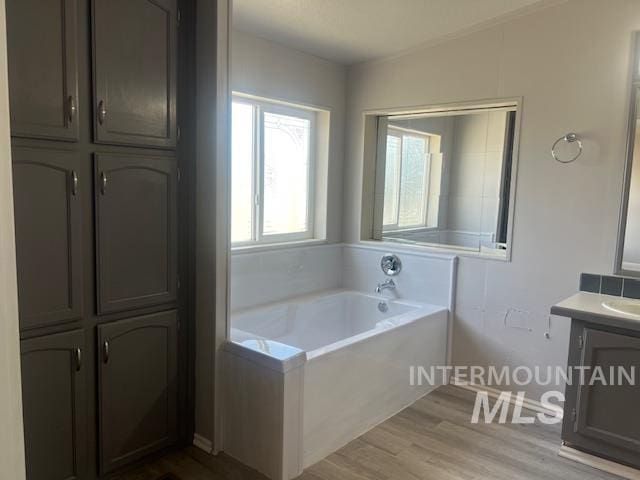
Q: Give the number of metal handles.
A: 6